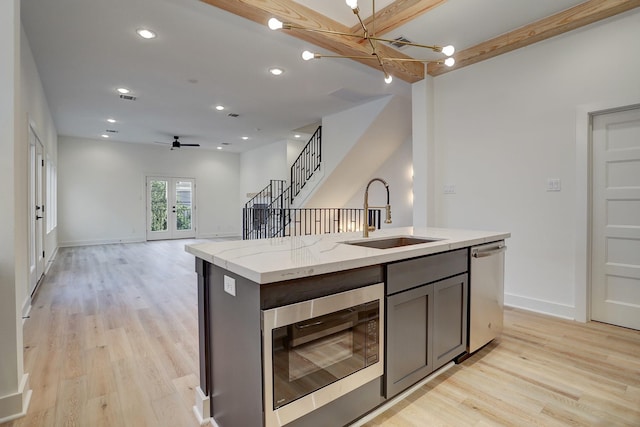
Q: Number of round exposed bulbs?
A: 6